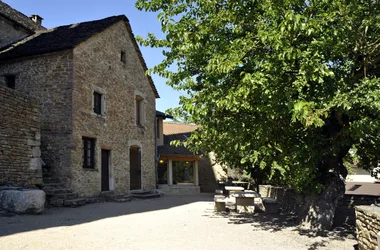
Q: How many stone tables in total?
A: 2